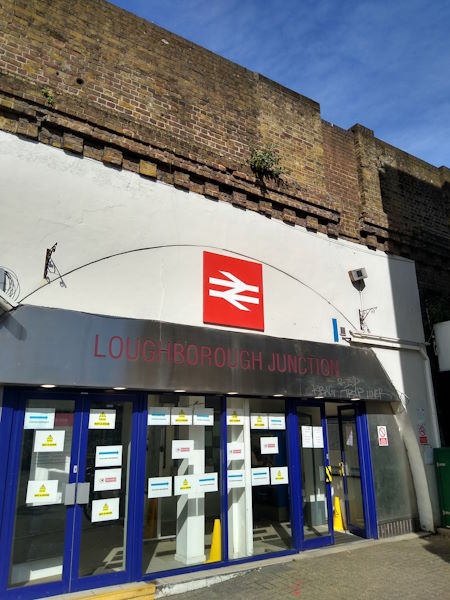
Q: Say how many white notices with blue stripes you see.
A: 9